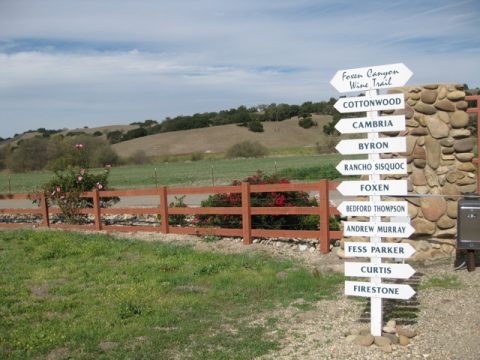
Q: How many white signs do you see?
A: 11